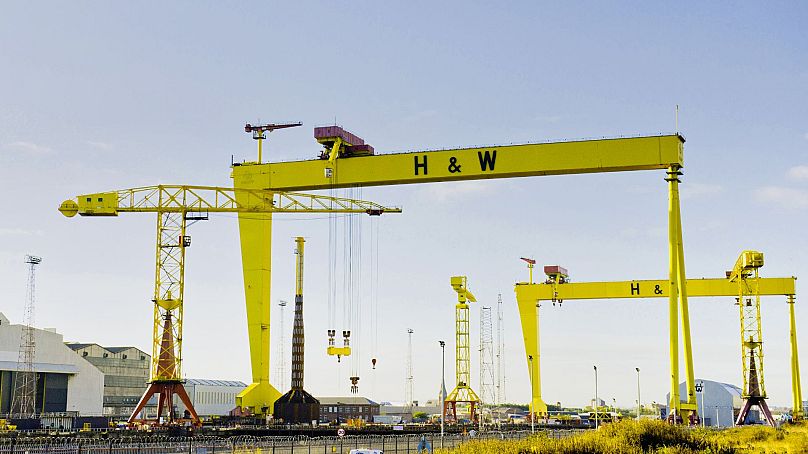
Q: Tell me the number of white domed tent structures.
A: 1